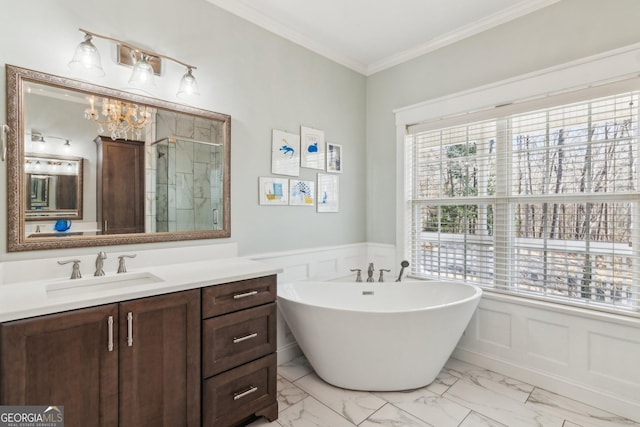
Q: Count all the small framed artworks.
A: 6